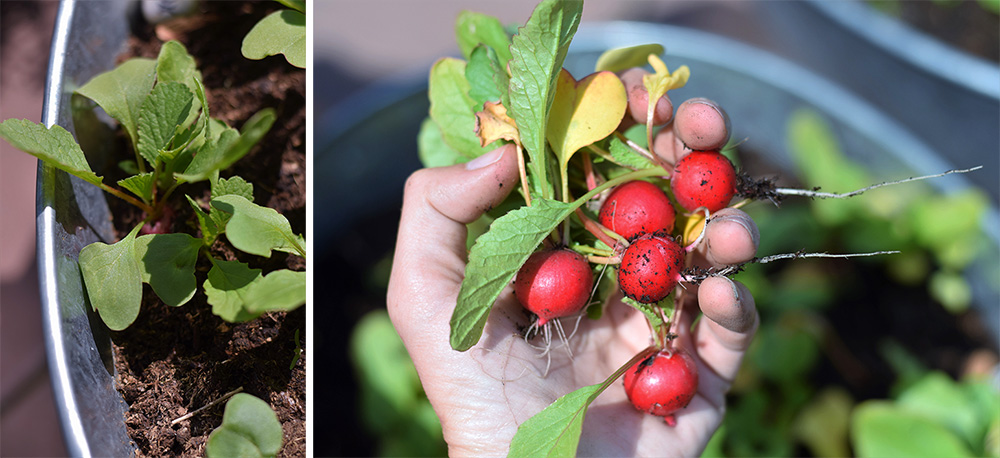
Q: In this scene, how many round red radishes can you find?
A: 5